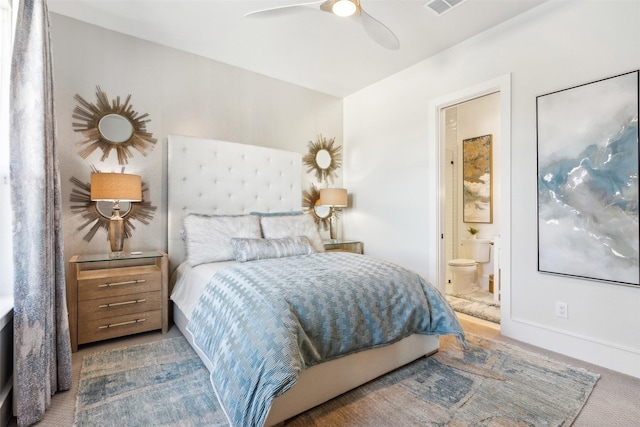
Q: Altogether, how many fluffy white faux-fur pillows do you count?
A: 2